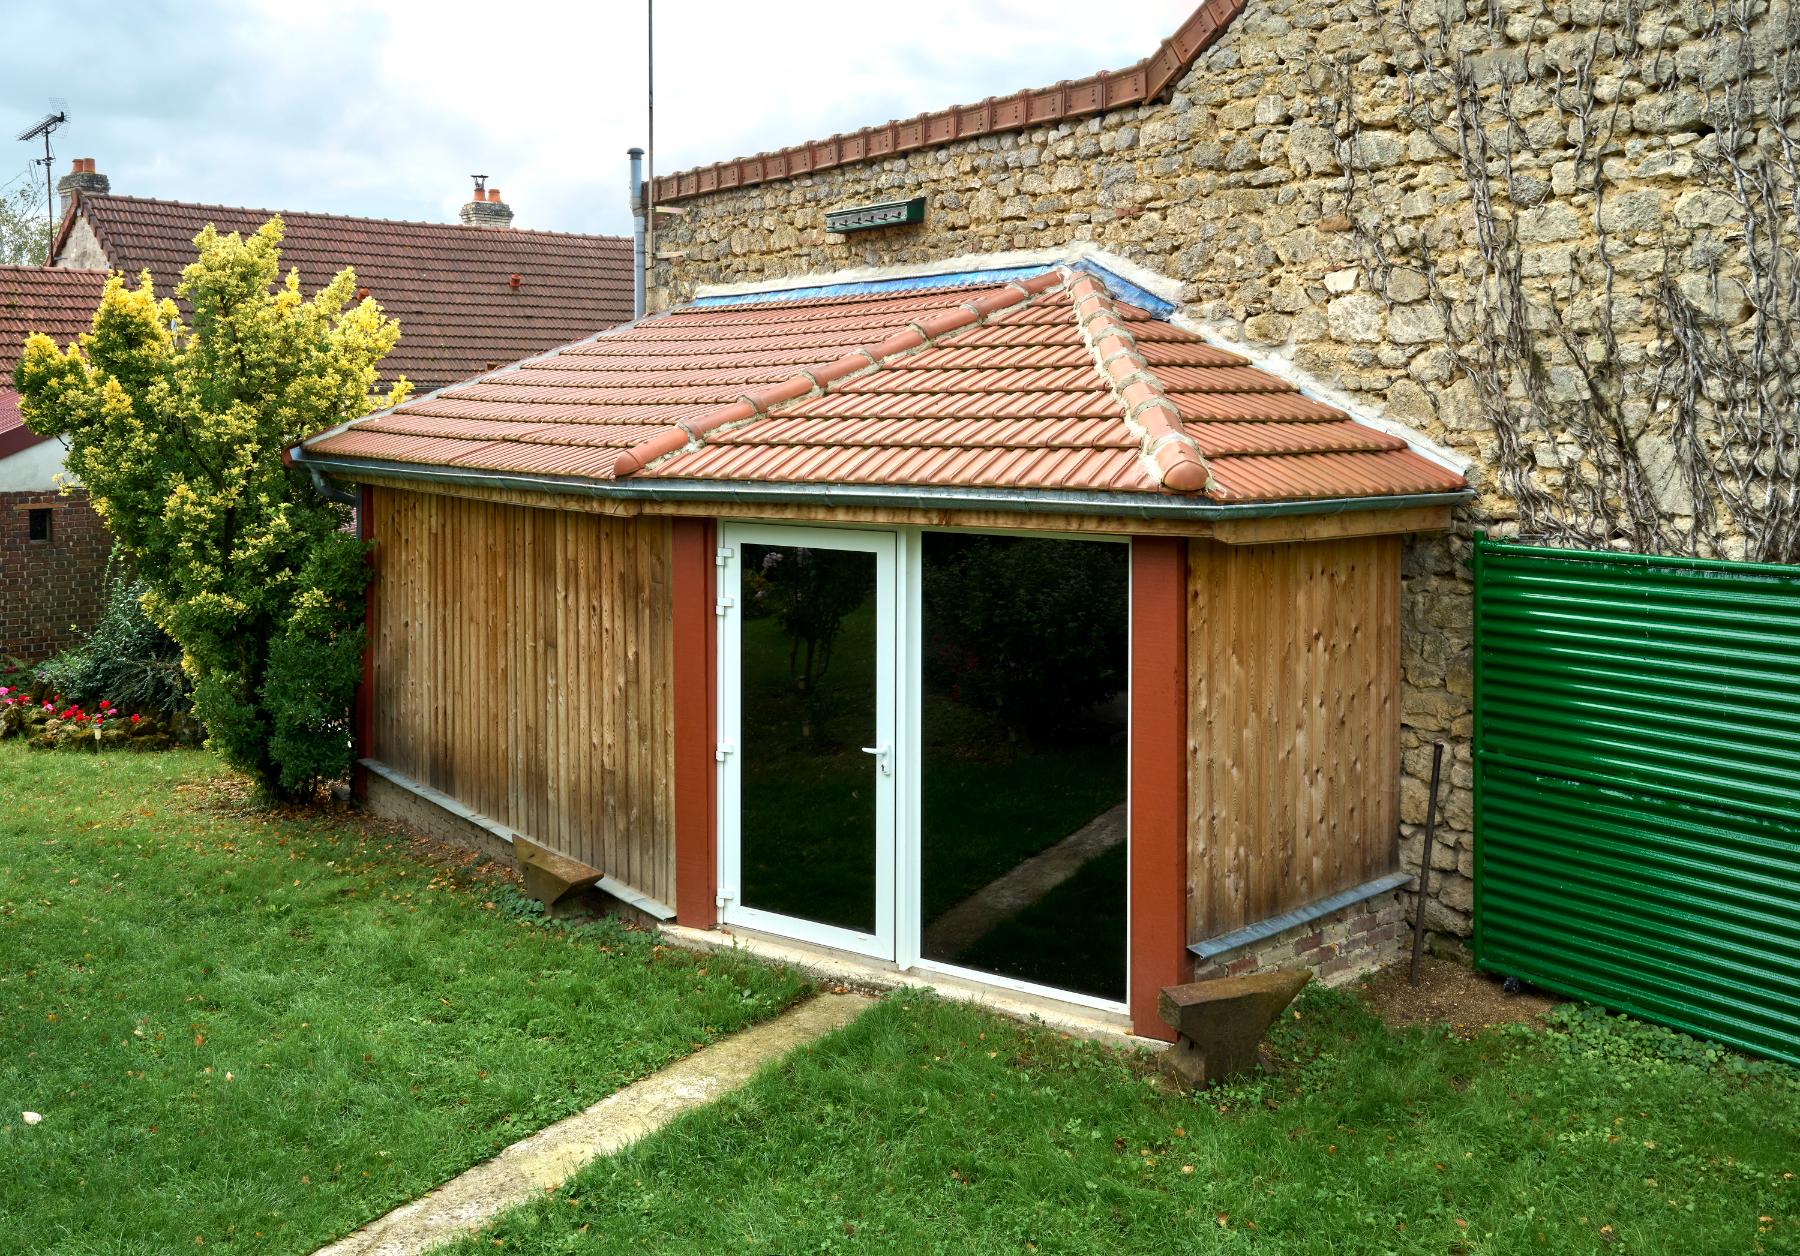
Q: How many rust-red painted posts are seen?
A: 3